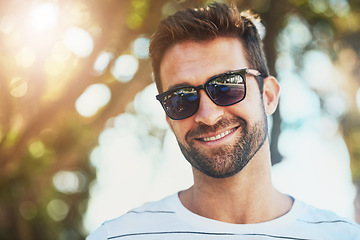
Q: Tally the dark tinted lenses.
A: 2